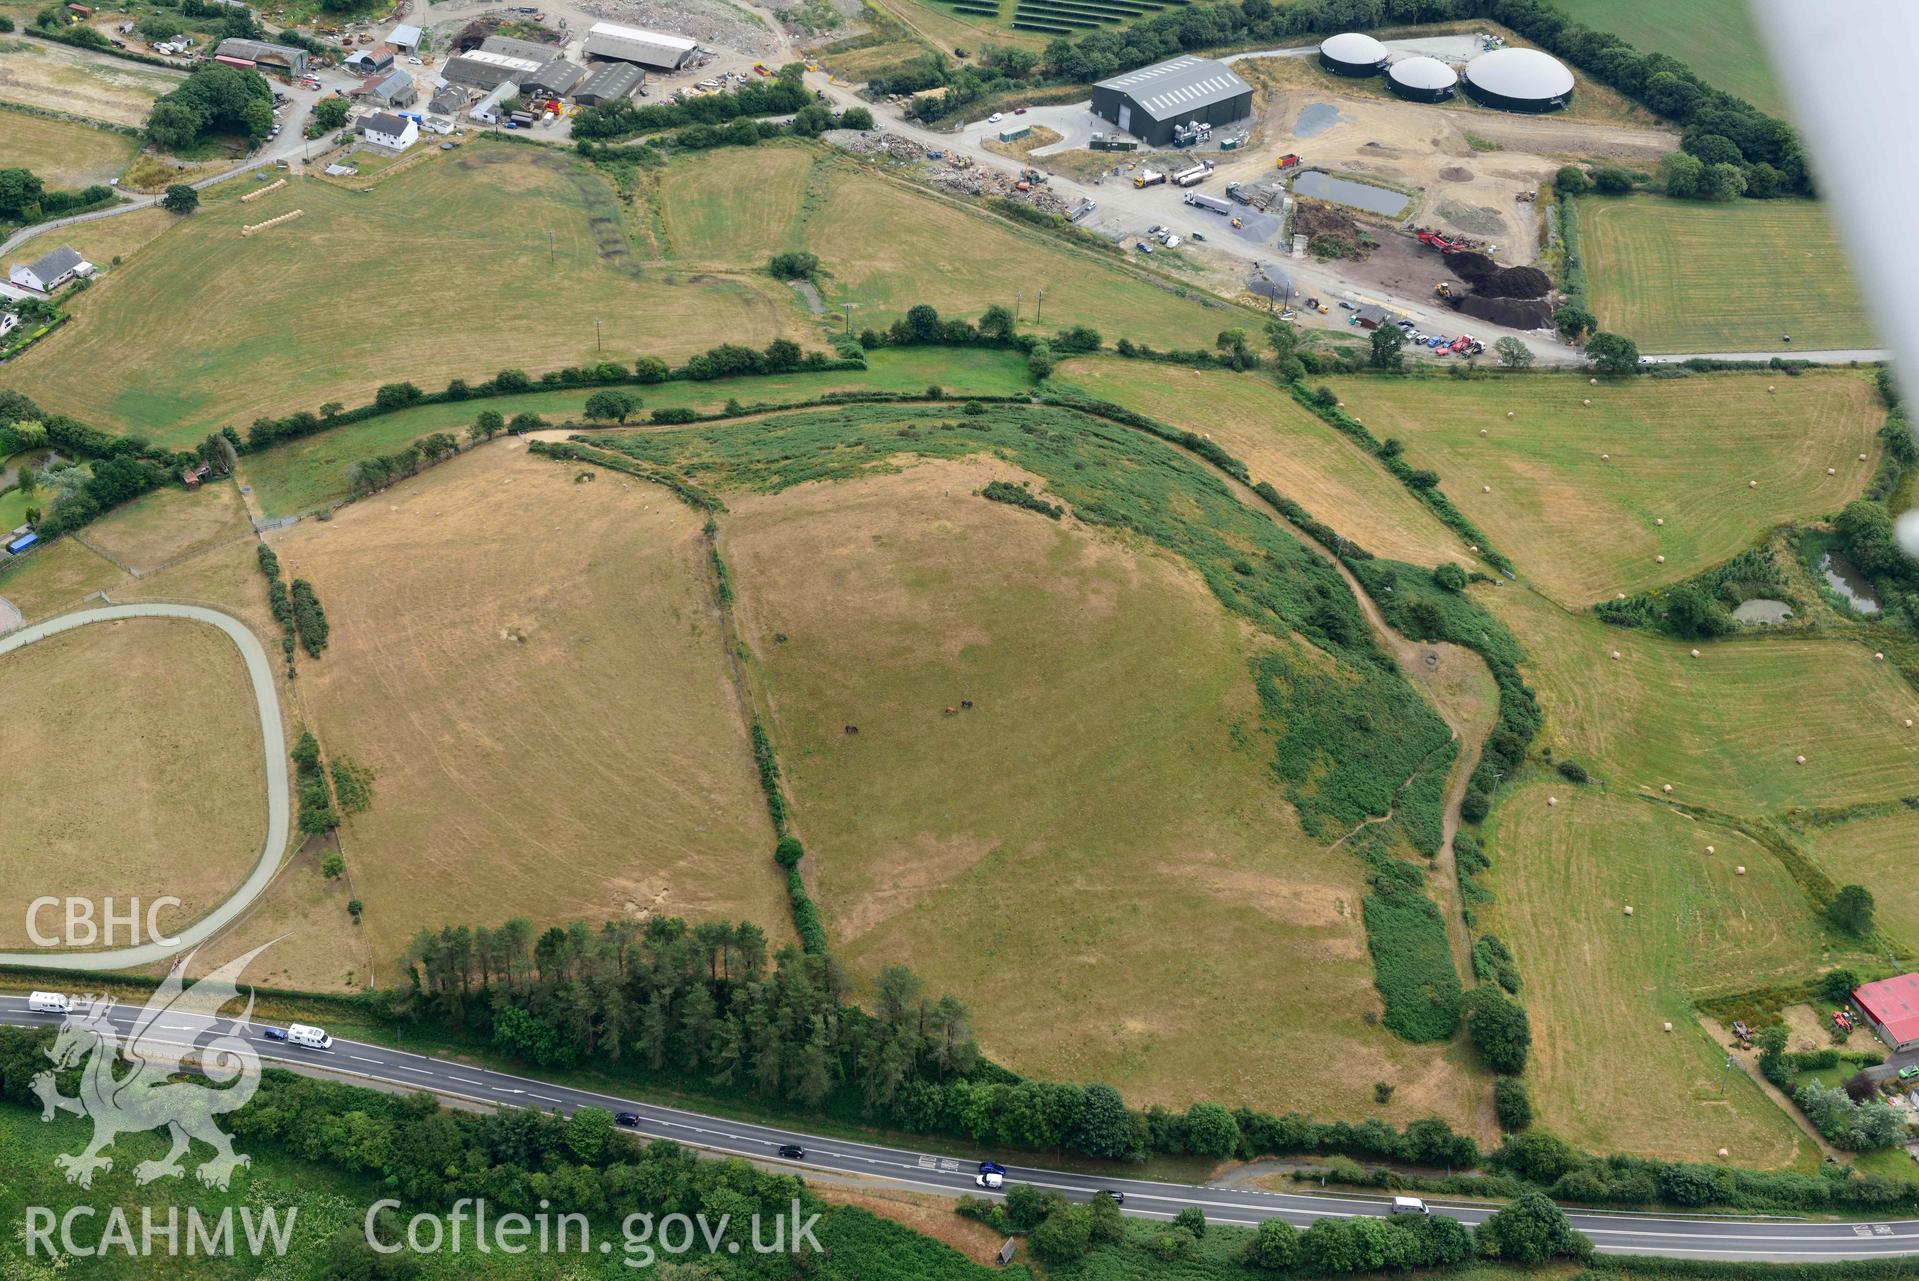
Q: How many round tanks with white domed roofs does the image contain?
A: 3